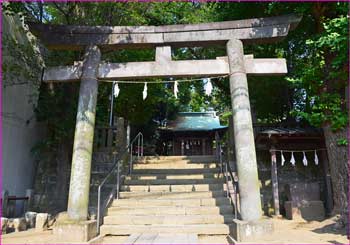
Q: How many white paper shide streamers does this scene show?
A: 8